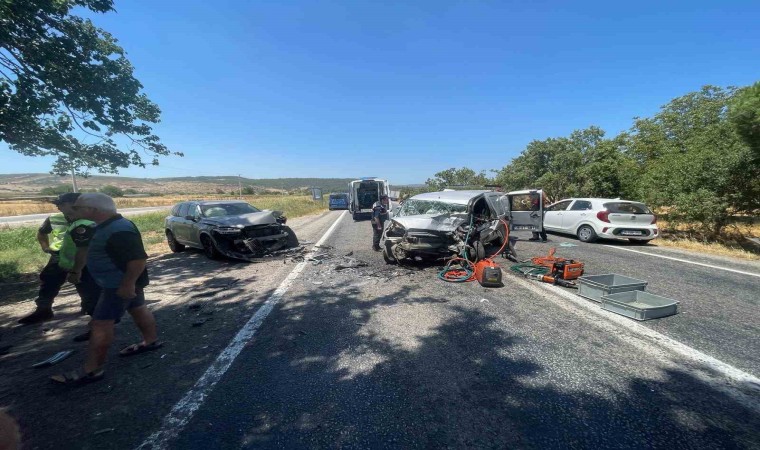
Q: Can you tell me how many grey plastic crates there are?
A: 2